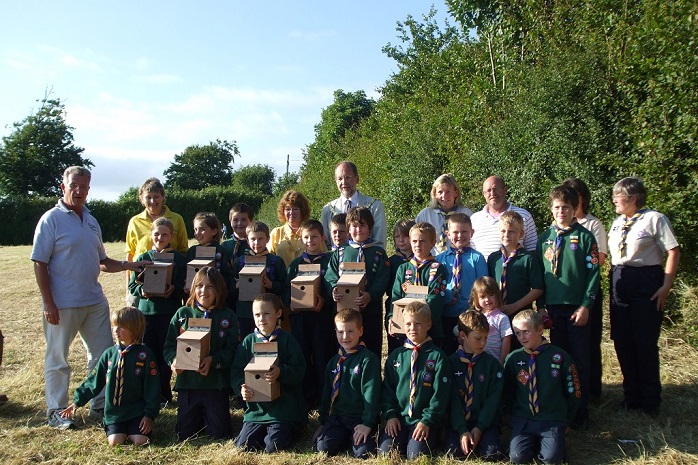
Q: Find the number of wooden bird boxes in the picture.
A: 8